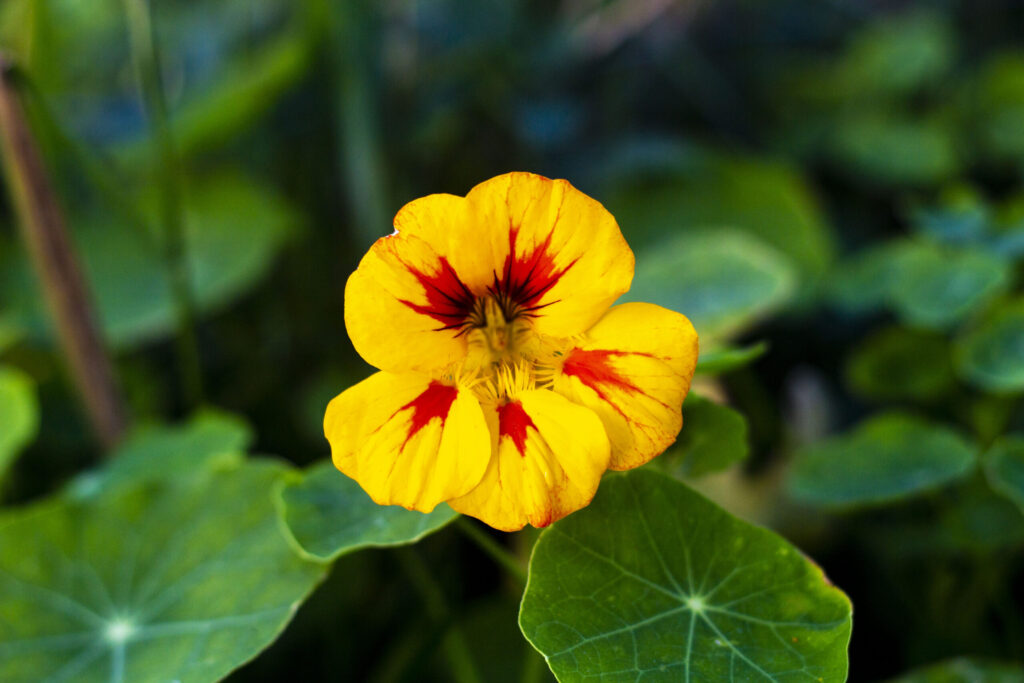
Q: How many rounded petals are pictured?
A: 5